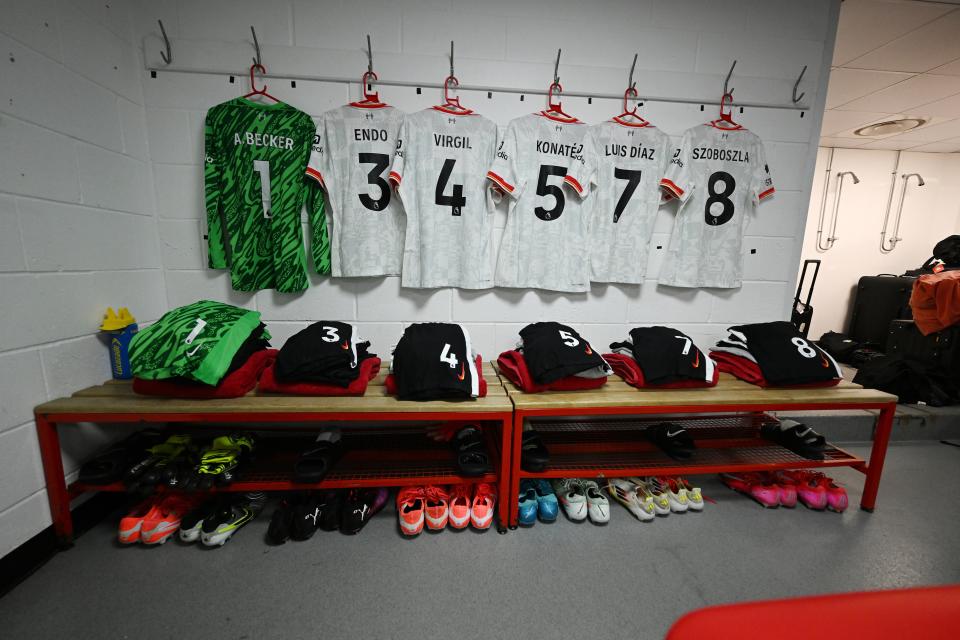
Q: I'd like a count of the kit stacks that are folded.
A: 6